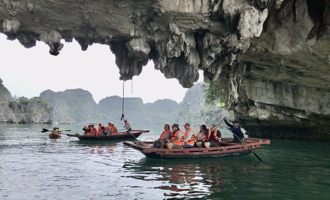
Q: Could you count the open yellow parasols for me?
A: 0